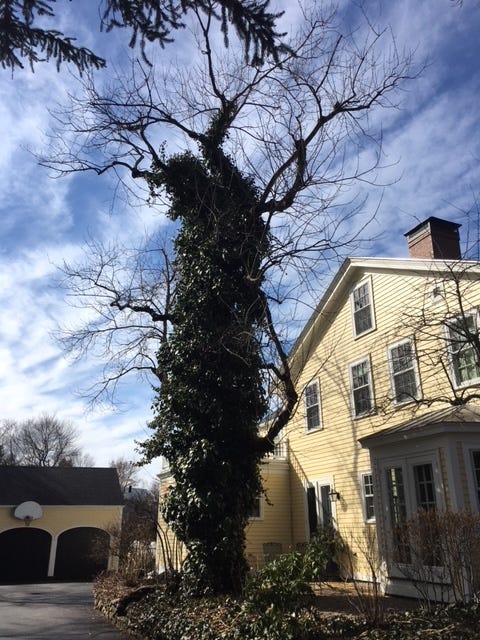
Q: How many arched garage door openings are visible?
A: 2